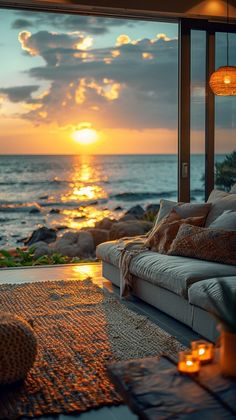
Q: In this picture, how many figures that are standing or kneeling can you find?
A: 0